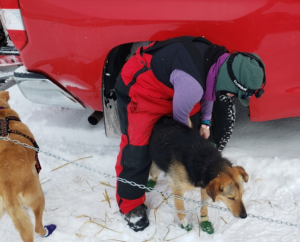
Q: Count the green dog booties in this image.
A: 3